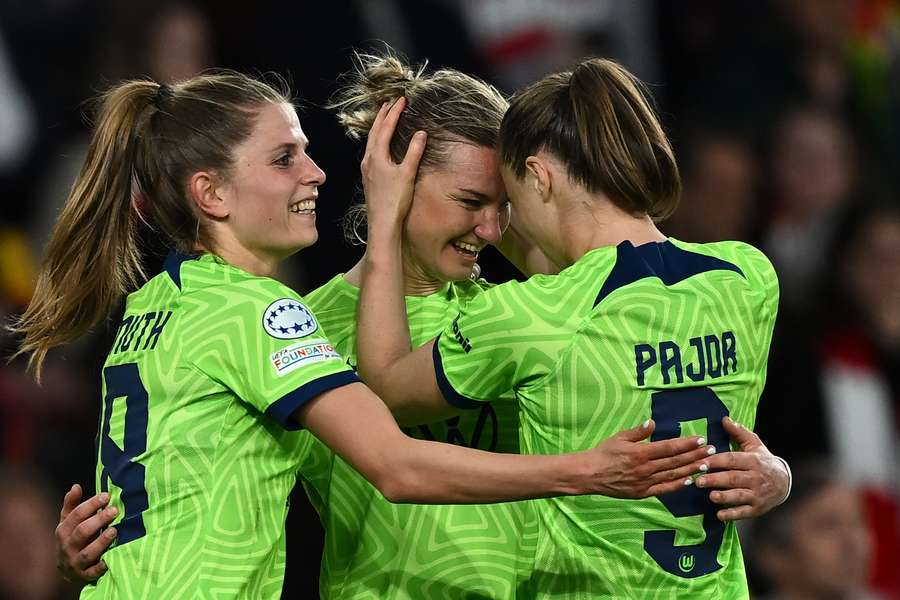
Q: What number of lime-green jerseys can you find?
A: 3